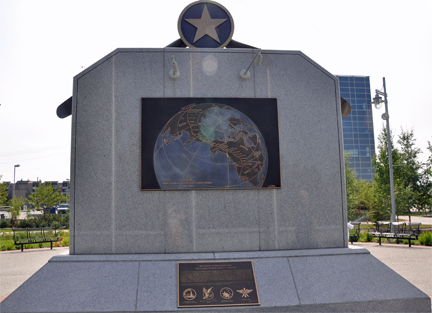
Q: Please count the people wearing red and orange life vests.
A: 0